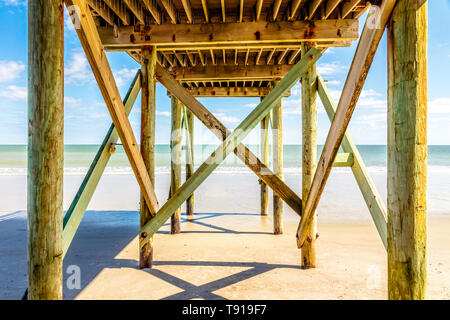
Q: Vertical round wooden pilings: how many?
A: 8